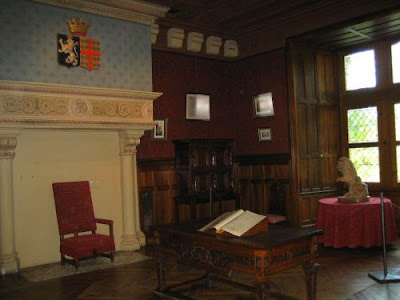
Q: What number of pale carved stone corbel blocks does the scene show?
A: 5